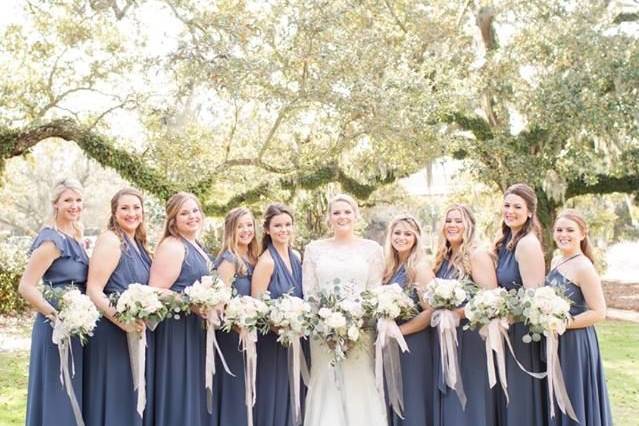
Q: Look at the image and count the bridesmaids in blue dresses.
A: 9